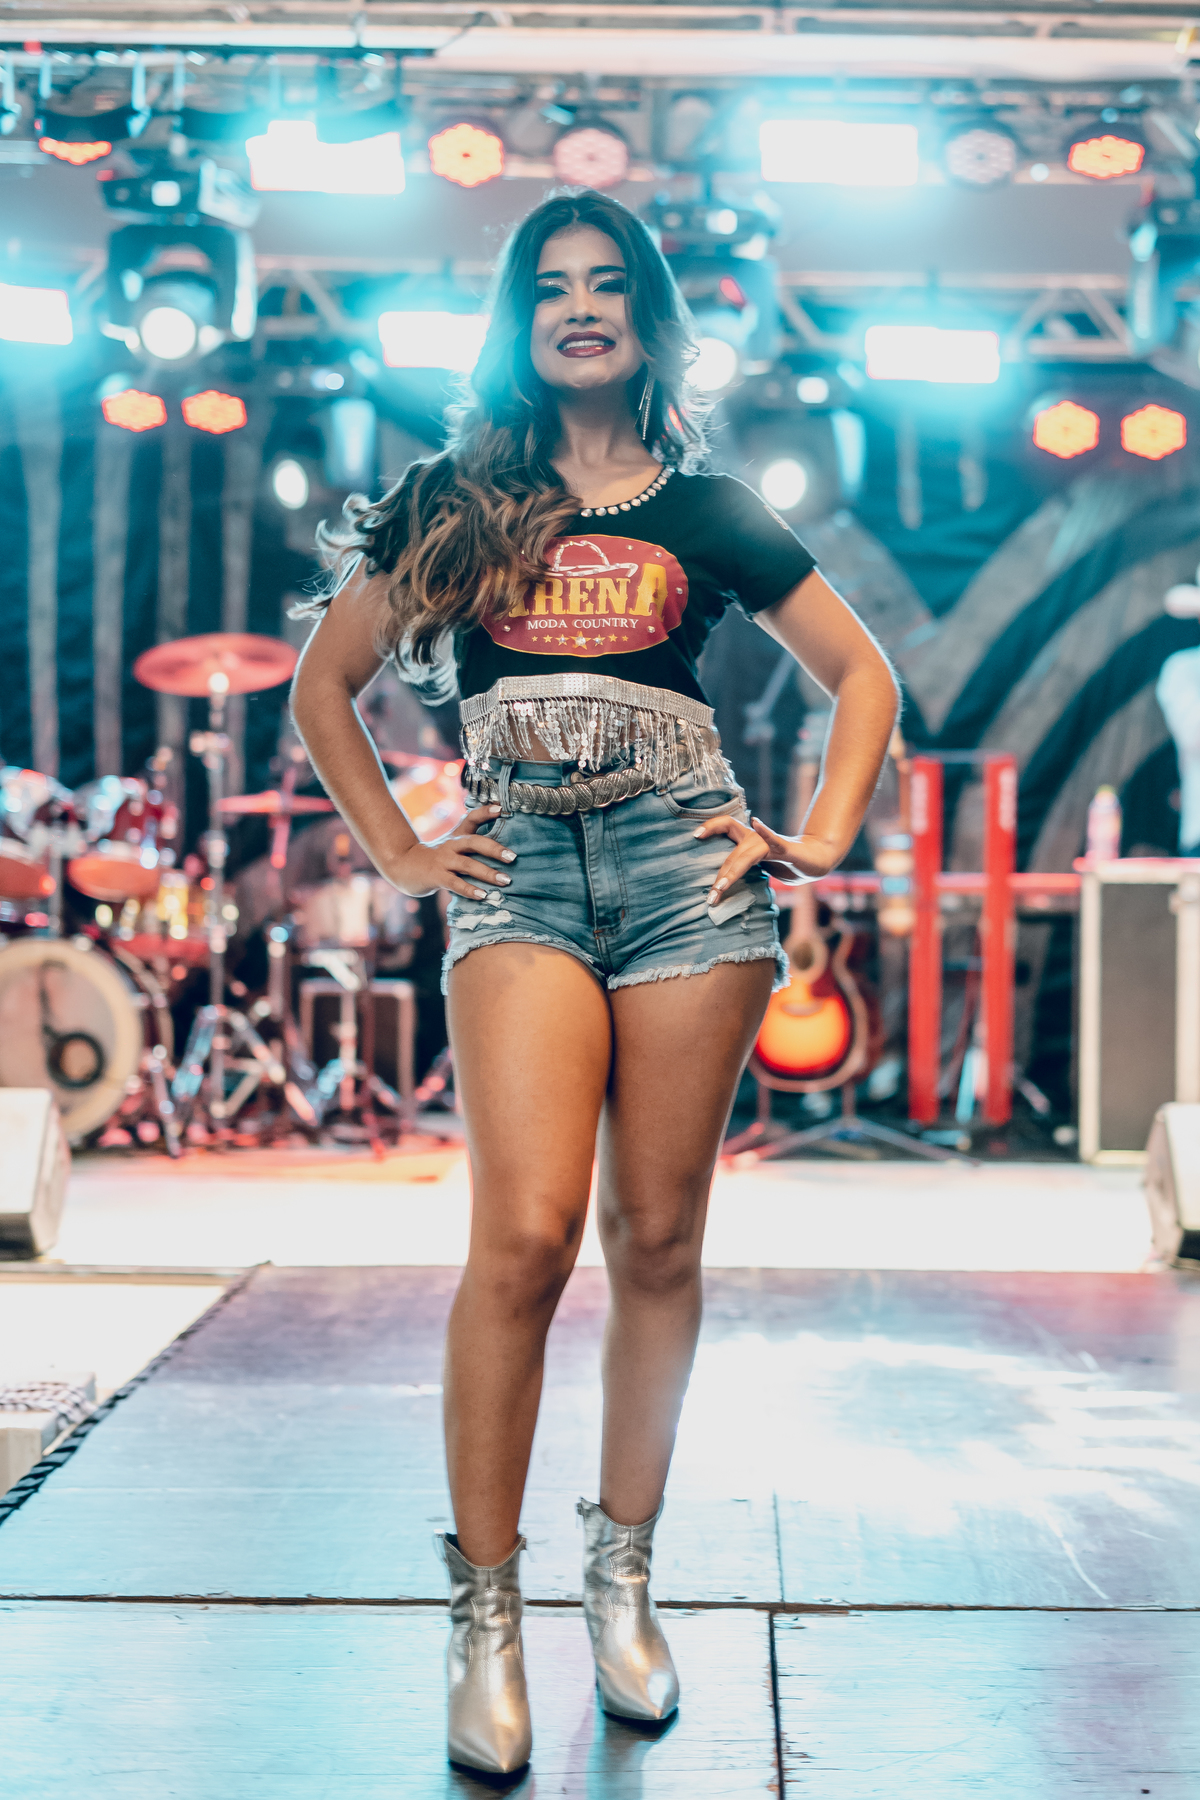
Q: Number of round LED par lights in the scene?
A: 9